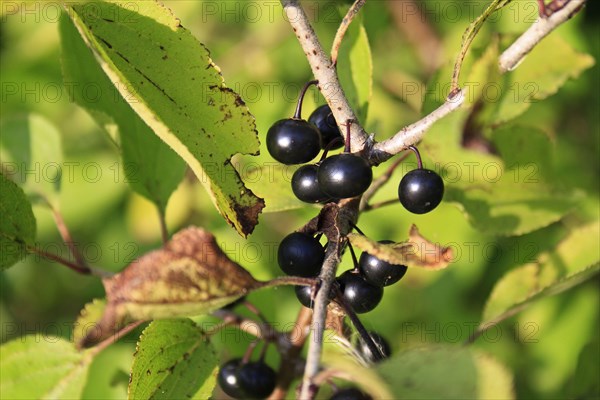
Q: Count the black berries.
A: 13